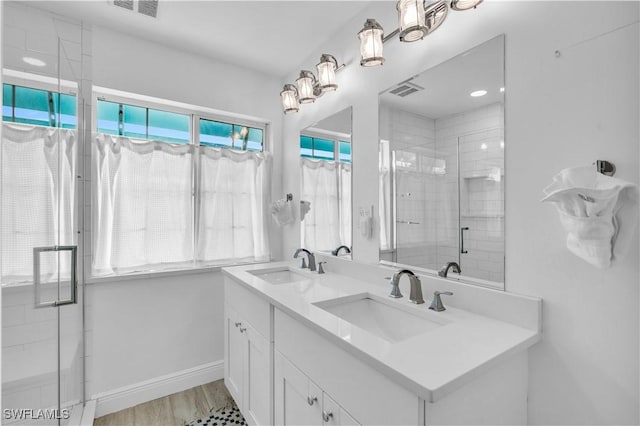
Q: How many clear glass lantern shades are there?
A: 6